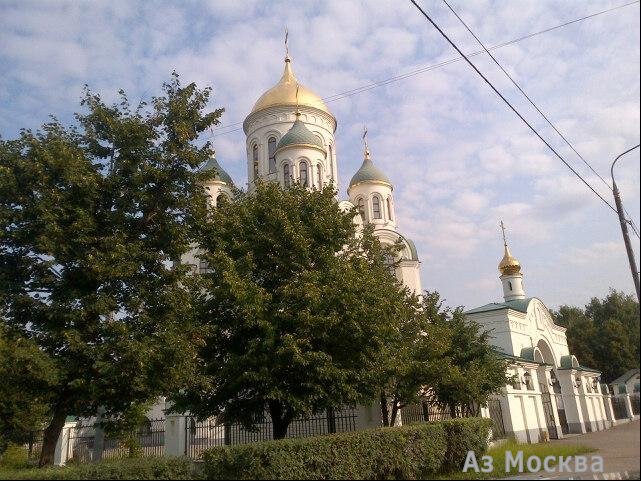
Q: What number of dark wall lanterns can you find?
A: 4